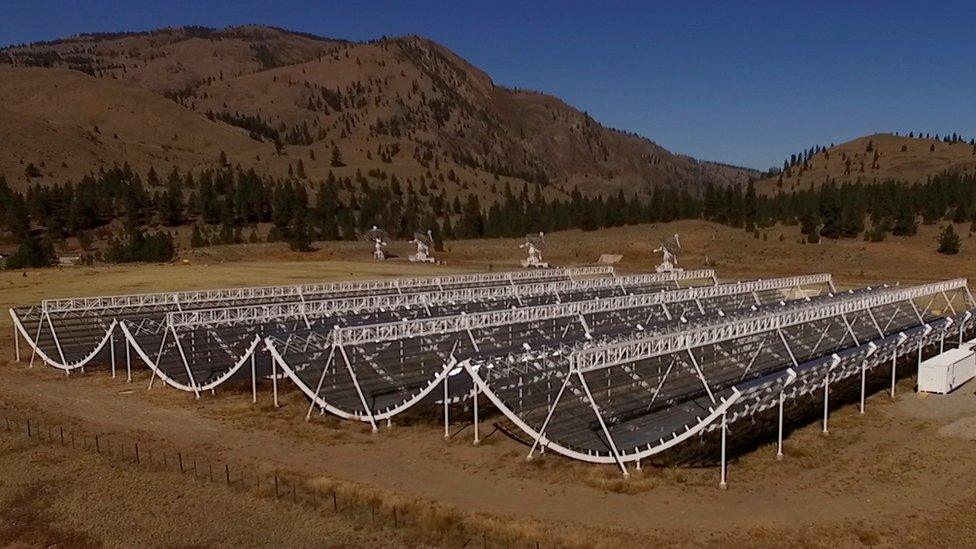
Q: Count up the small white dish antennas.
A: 4